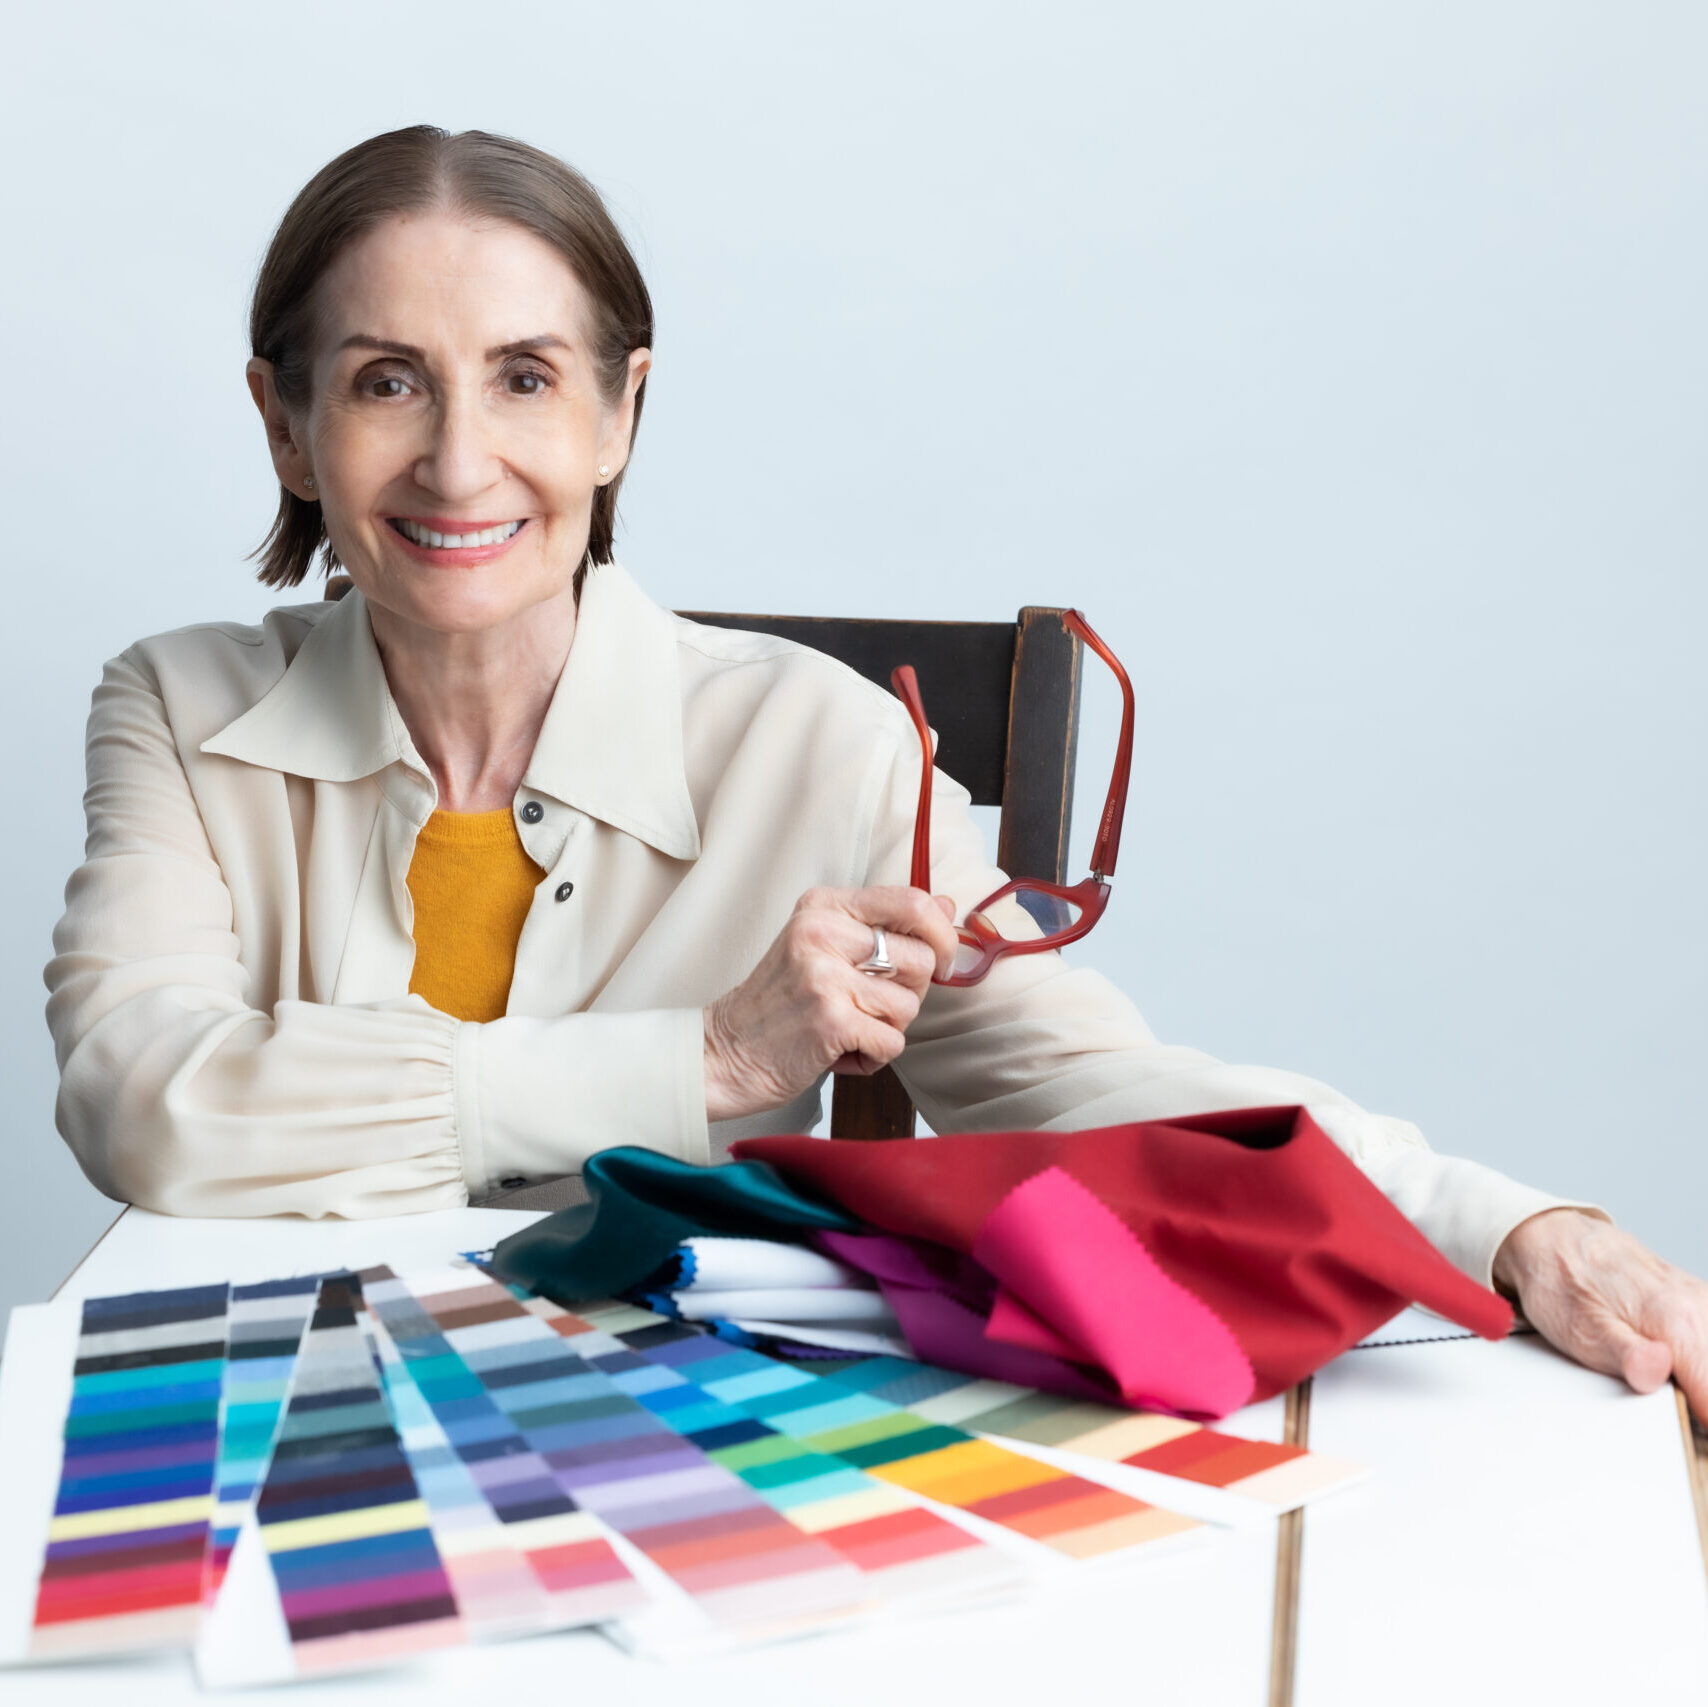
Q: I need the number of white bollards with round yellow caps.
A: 0